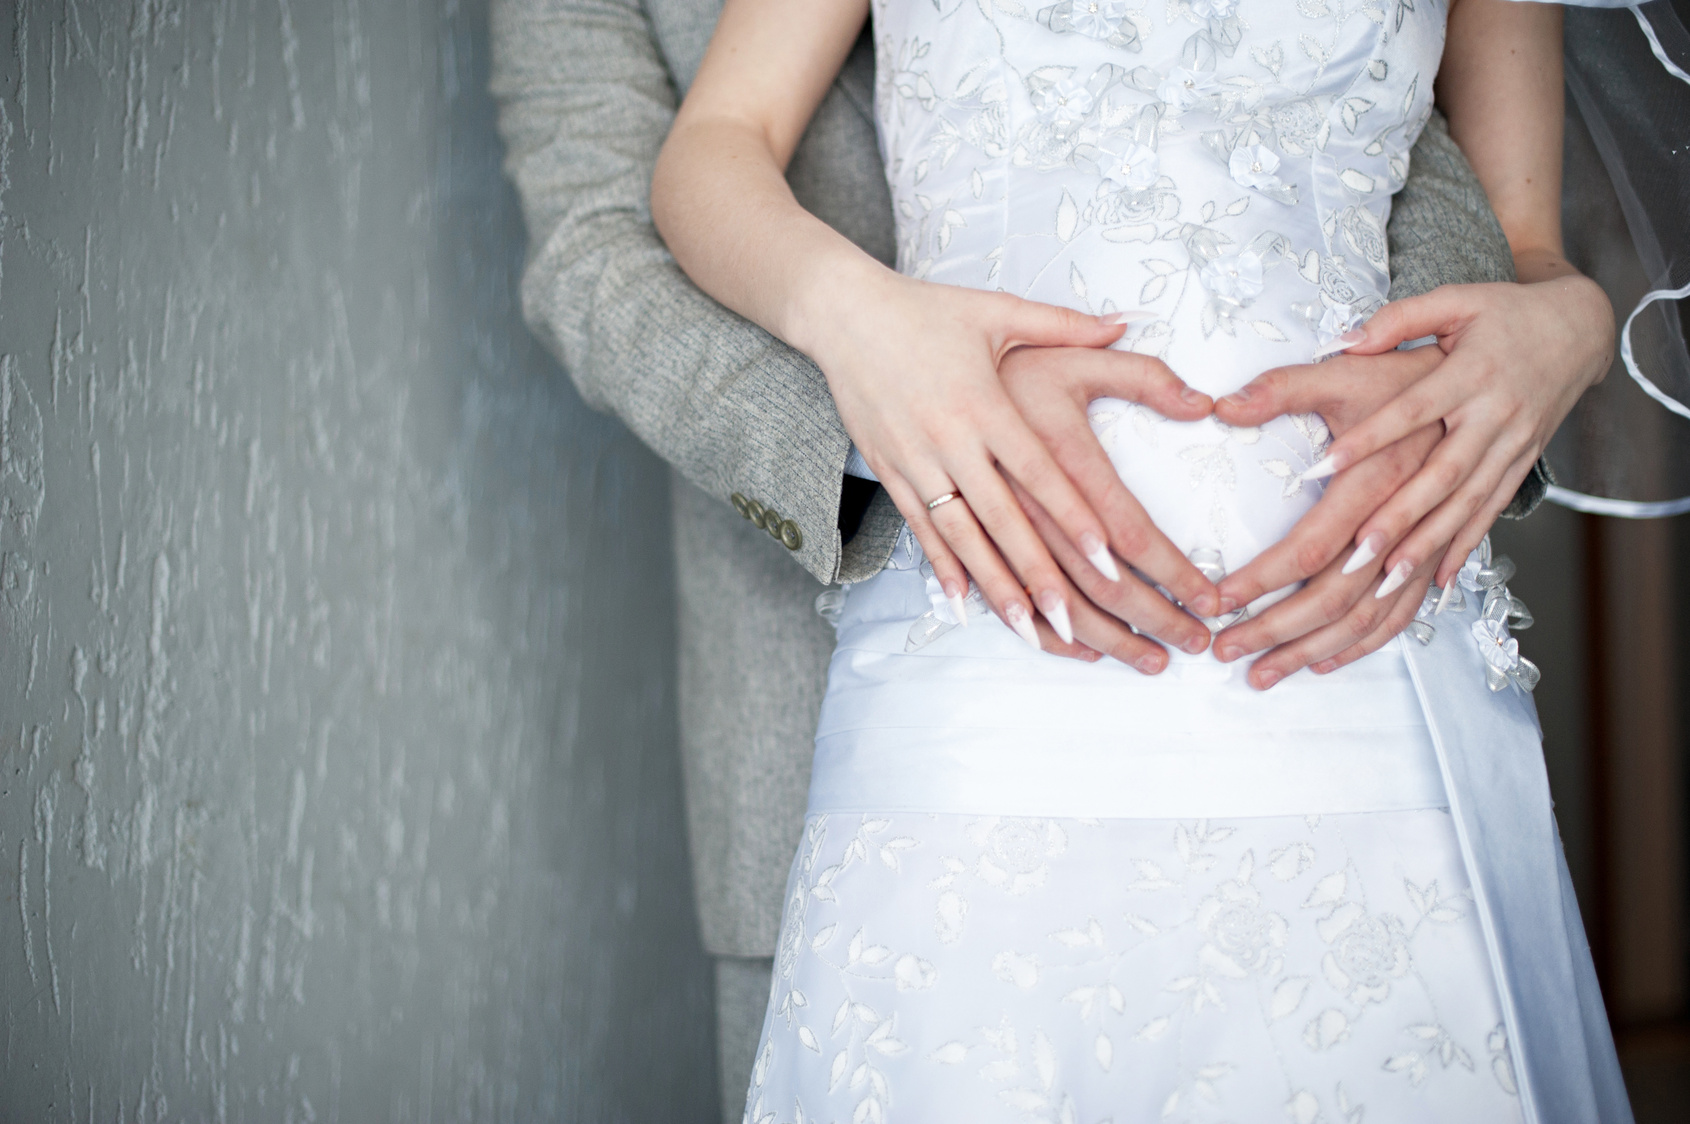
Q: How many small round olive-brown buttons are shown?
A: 4